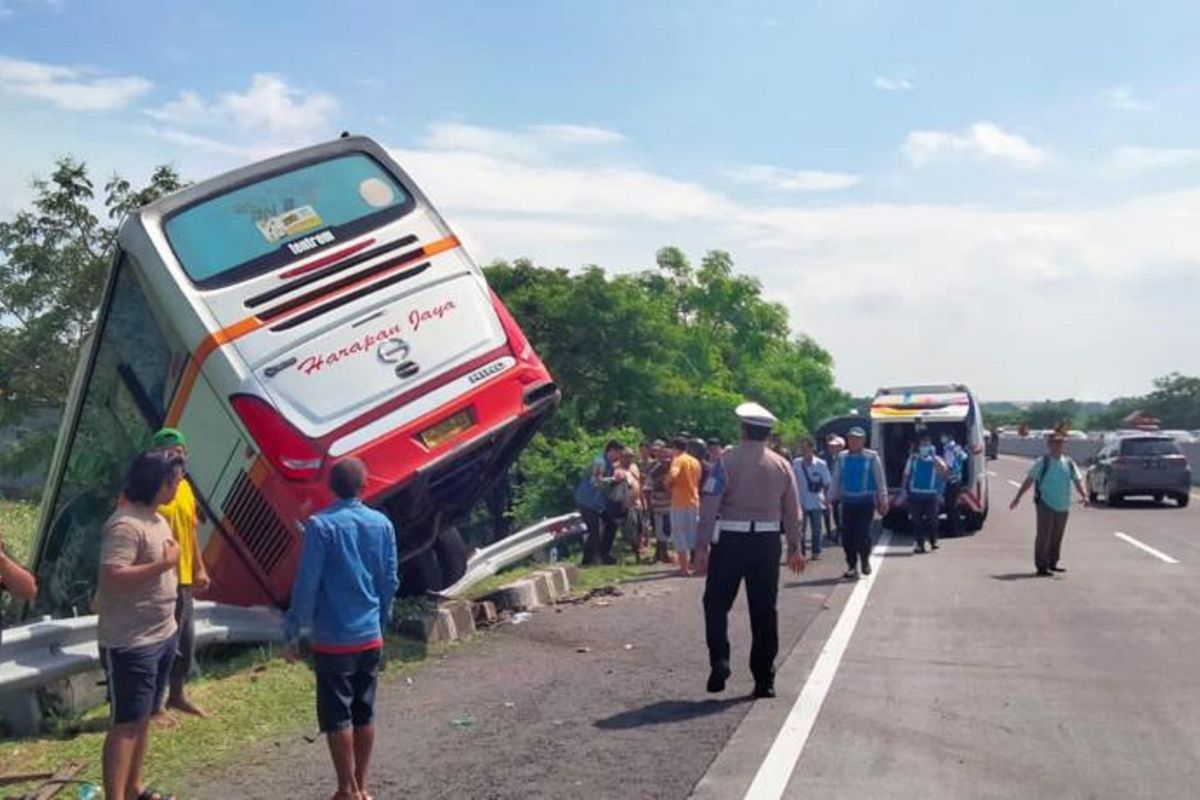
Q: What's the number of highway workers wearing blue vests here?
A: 3